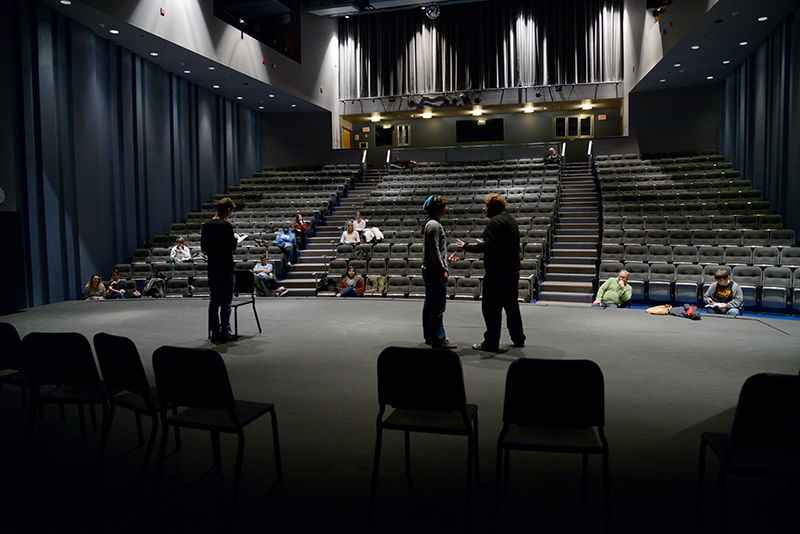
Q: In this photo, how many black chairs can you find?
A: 8